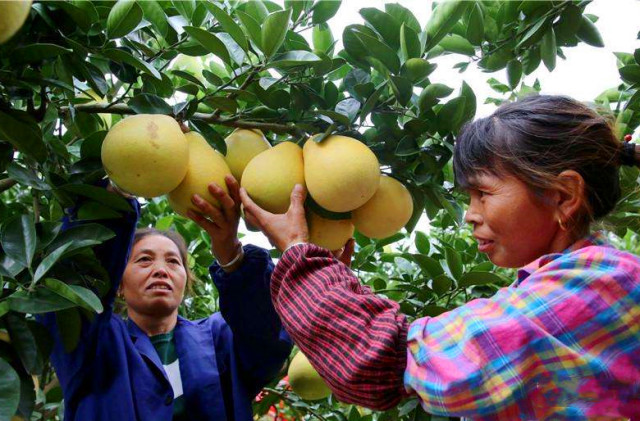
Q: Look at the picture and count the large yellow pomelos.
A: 9